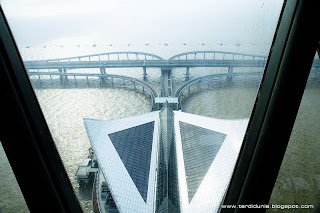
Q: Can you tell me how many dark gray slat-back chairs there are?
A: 0